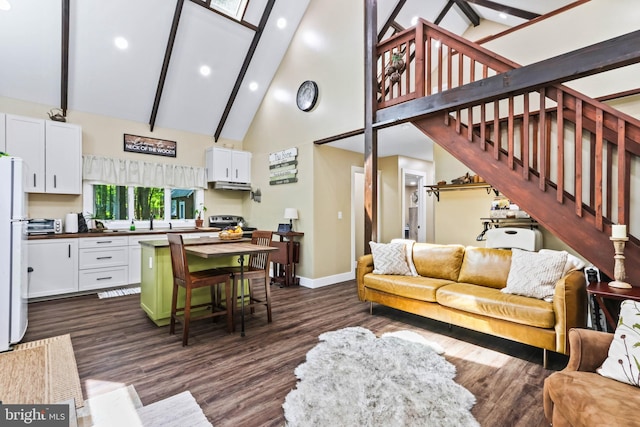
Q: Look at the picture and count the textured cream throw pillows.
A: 2